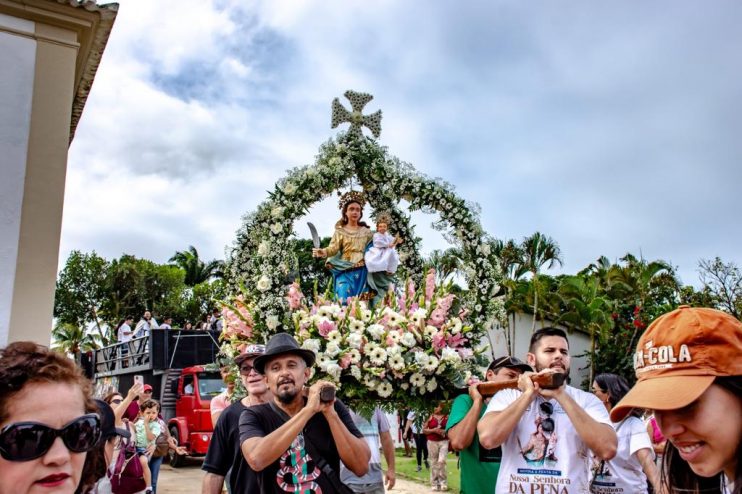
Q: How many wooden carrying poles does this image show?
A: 2